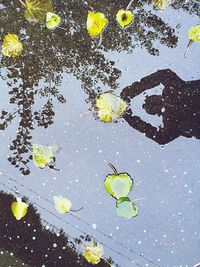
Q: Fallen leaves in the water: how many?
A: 14